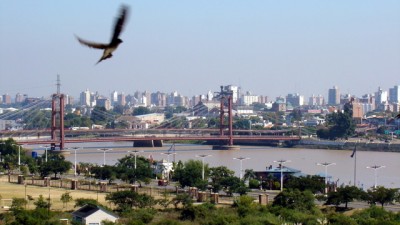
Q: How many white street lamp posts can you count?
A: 11